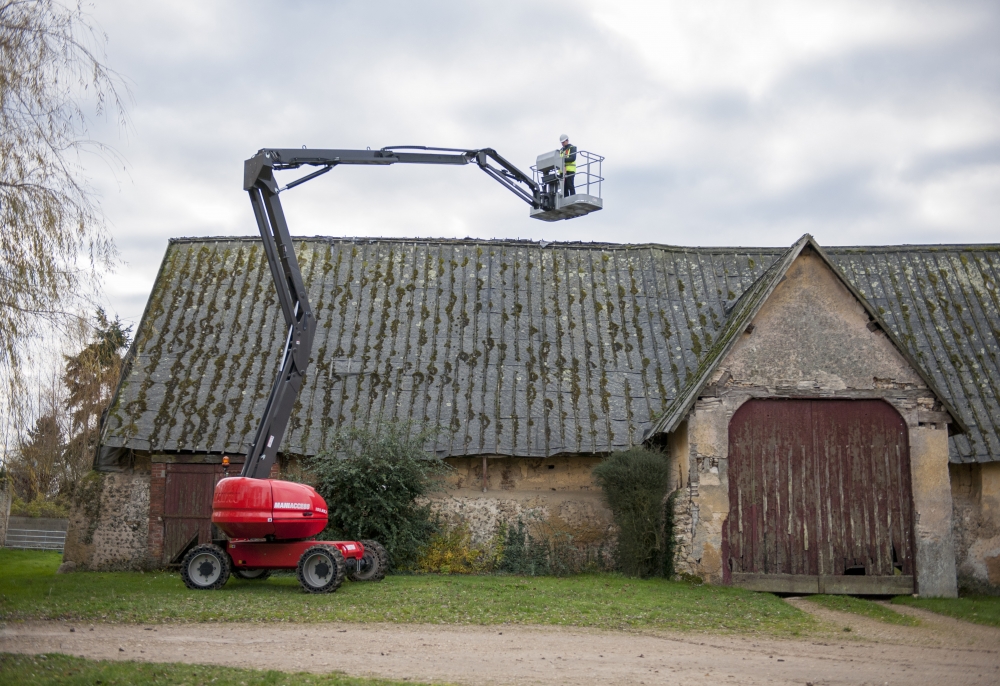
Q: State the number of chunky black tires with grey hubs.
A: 4